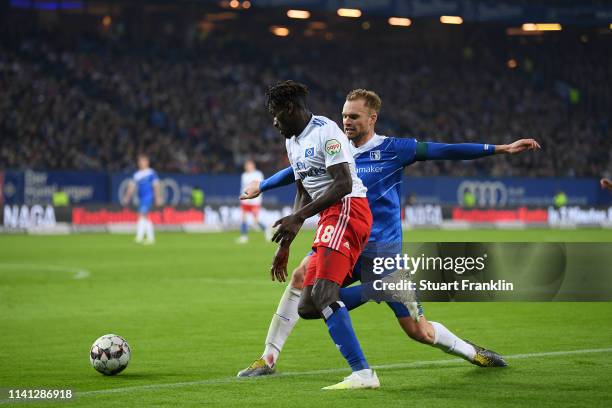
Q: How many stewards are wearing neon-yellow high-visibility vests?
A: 4